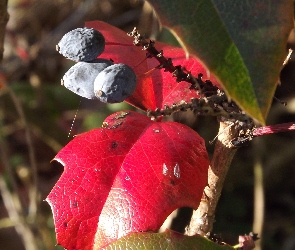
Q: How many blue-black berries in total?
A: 3